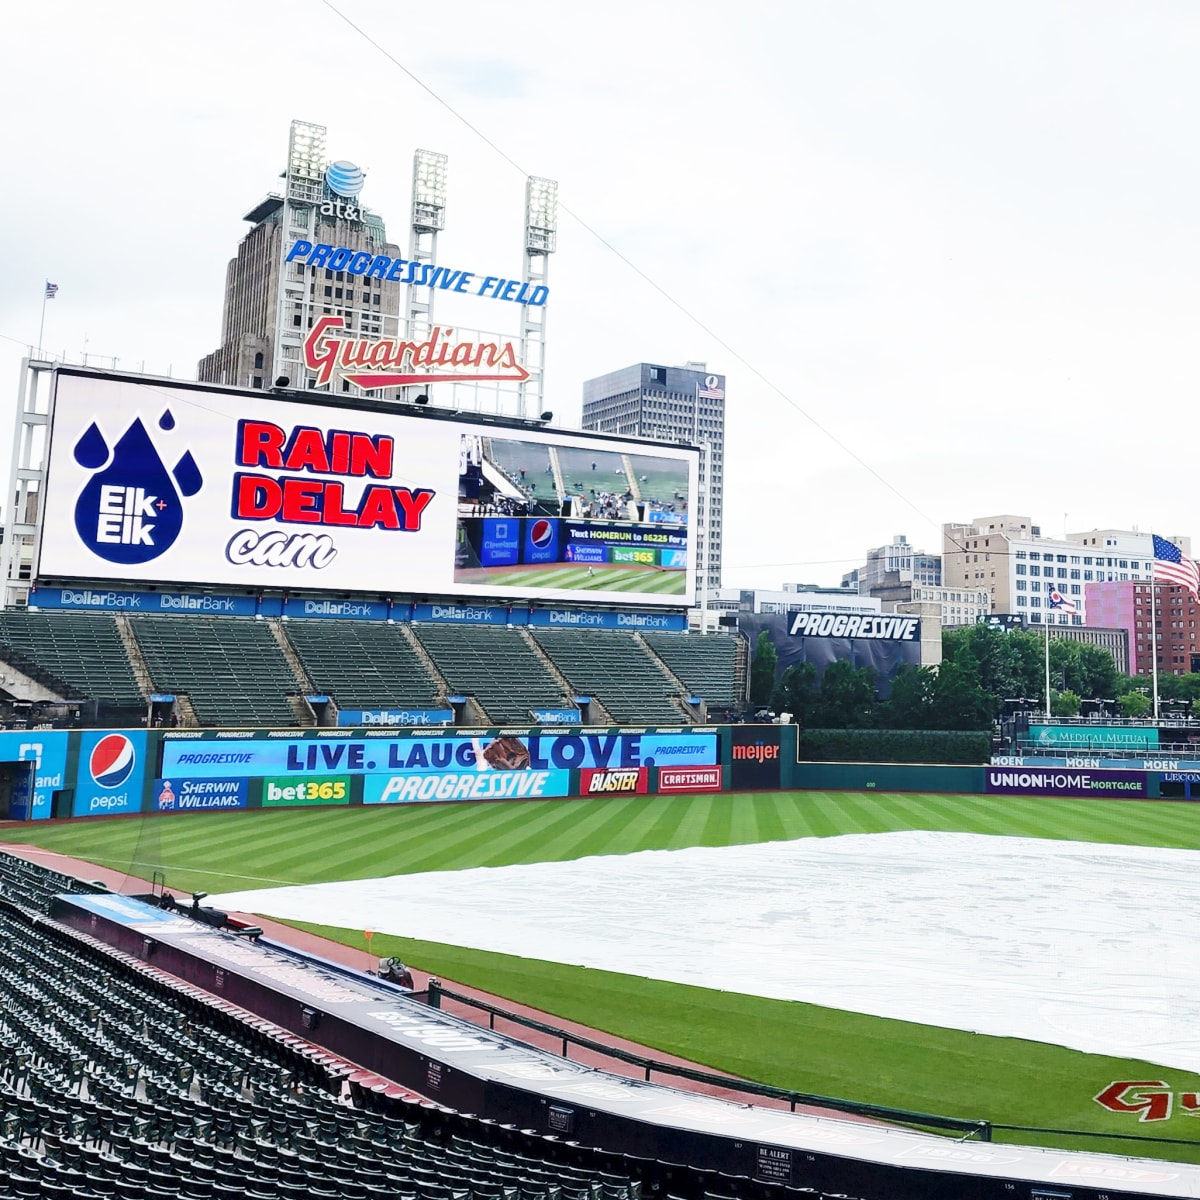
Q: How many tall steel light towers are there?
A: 3